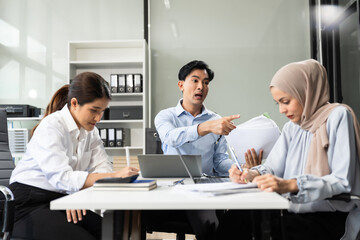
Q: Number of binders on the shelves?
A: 7